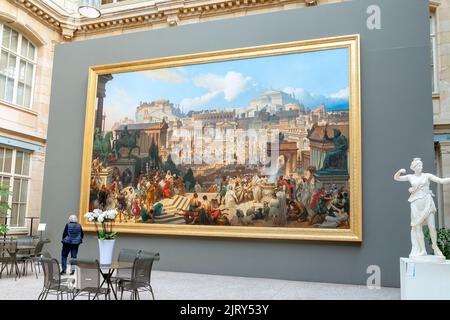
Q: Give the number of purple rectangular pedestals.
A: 0